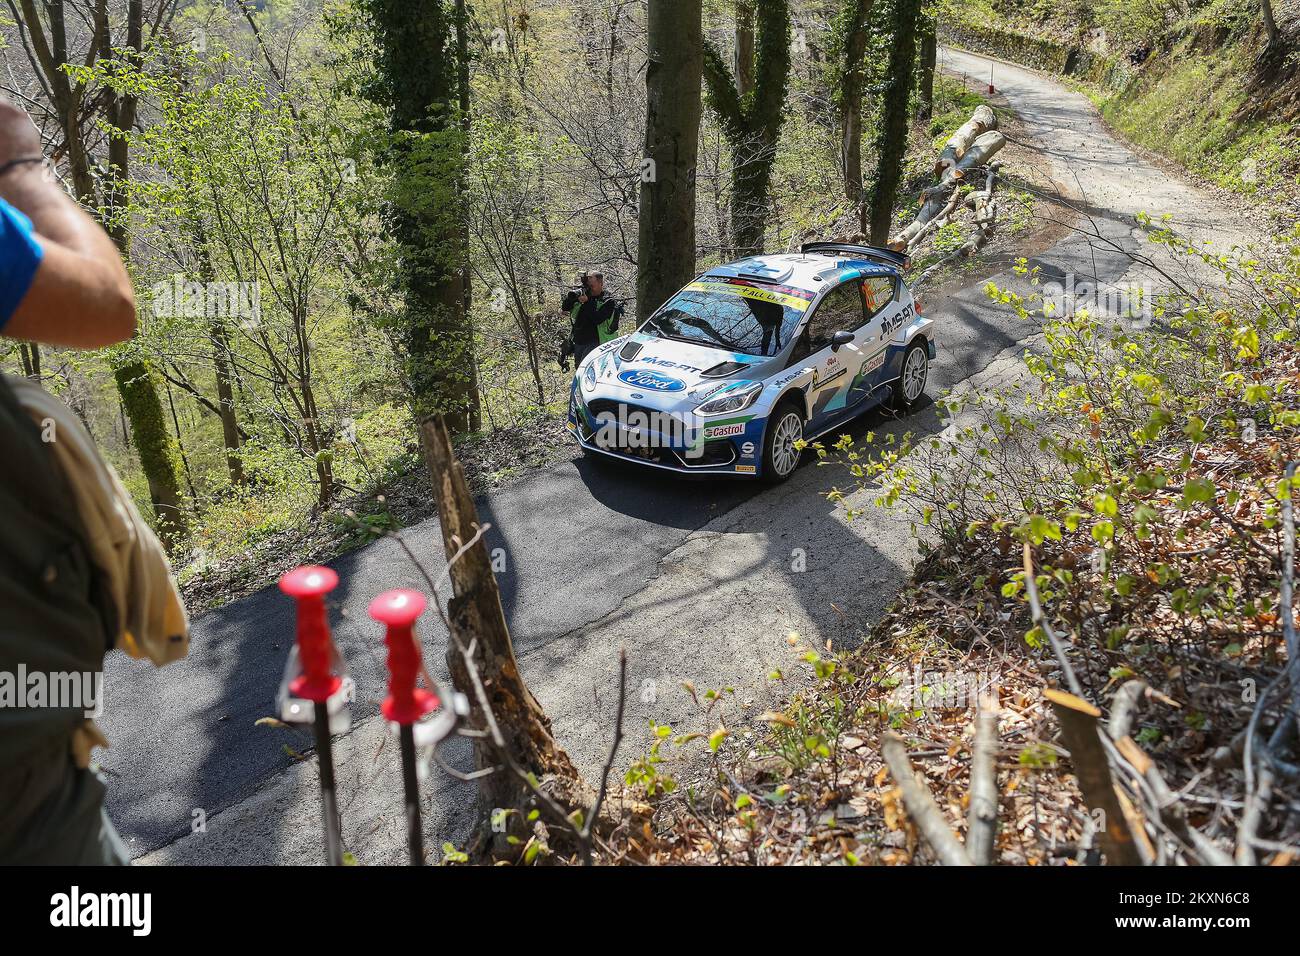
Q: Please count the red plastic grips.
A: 2